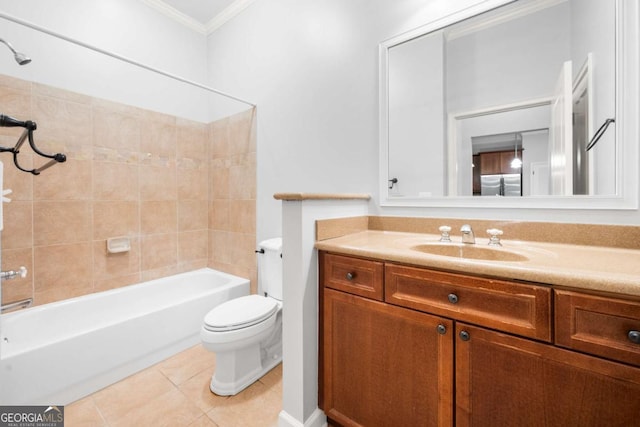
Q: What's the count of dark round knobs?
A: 5